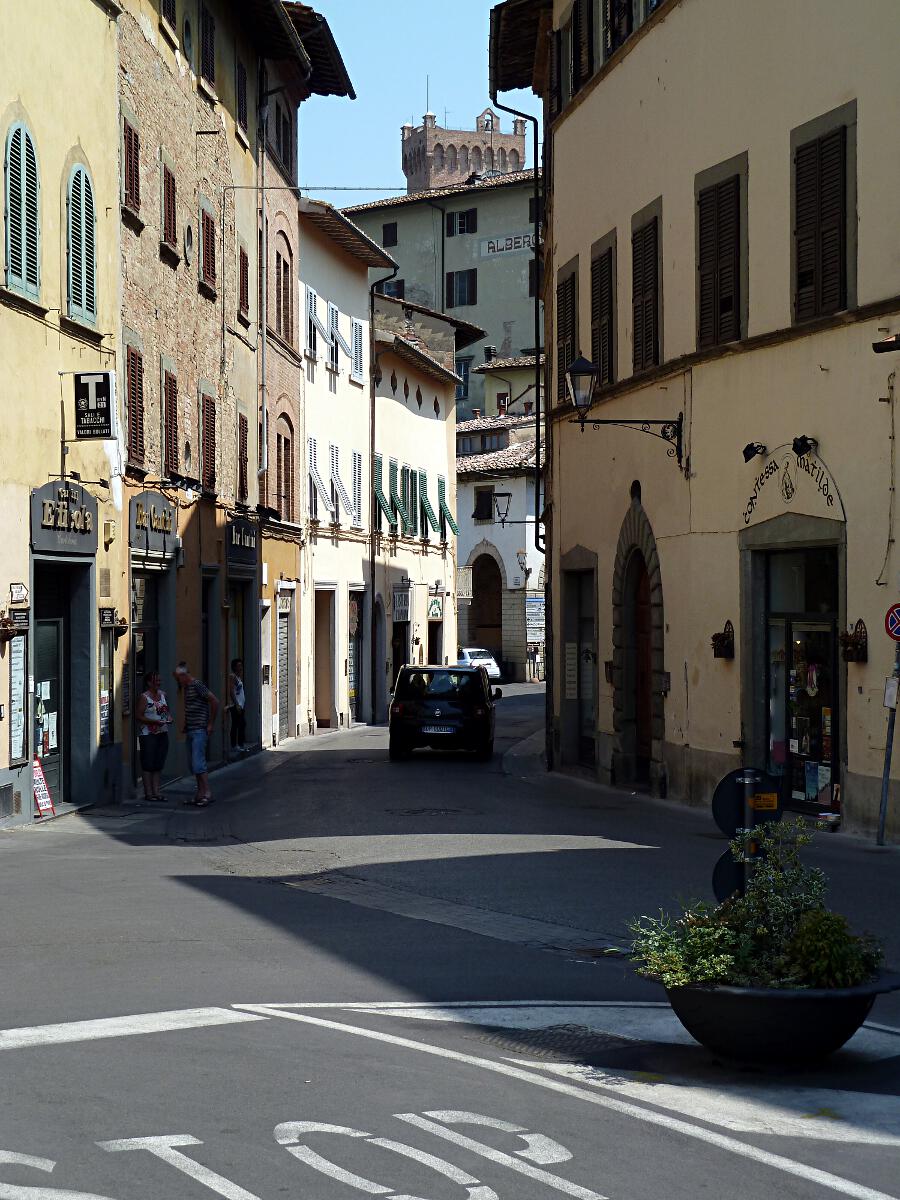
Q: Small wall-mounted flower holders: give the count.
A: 4